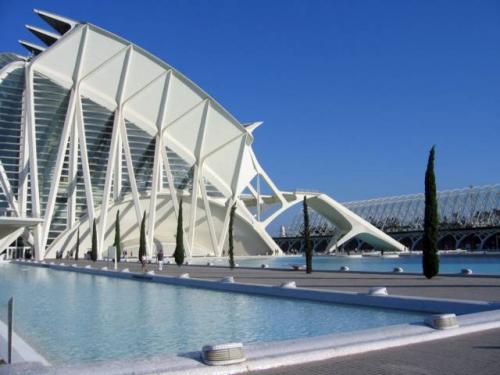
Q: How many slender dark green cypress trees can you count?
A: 8